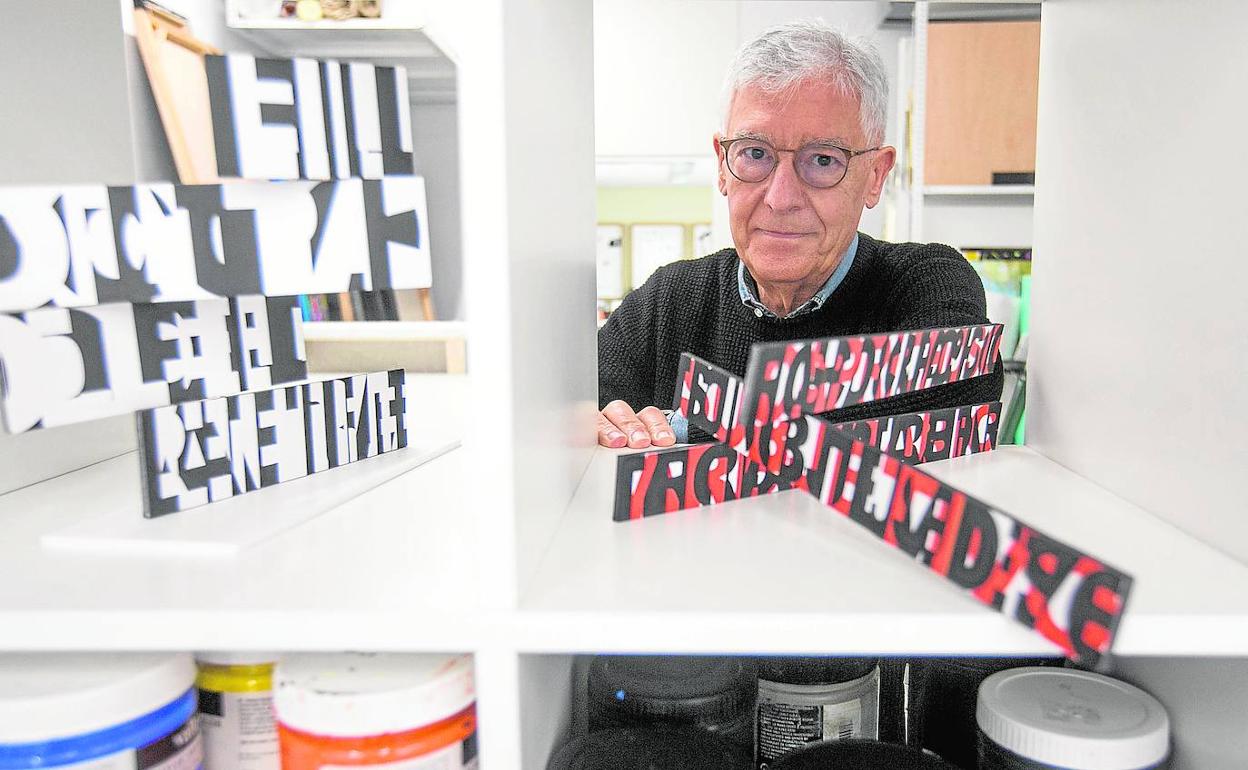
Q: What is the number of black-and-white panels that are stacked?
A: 4